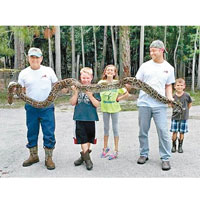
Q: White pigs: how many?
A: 0